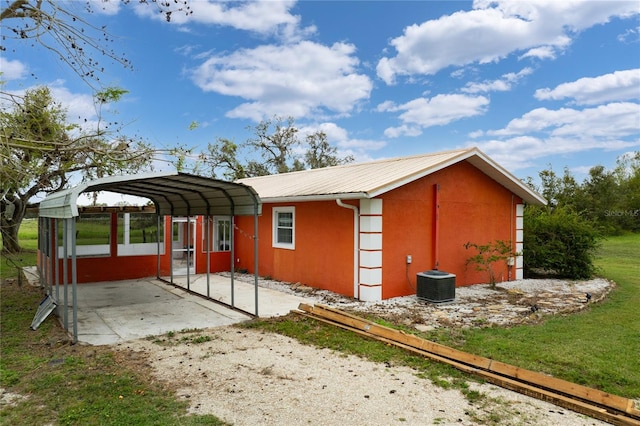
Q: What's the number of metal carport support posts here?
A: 12